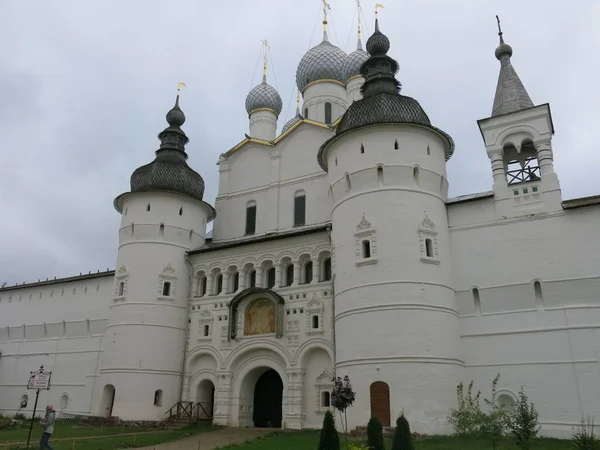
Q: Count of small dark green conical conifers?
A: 3